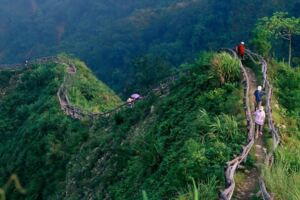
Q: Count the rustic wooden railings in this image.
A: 2